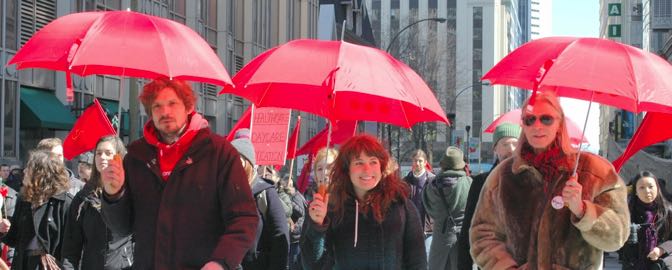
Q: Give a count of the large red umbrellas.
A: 3